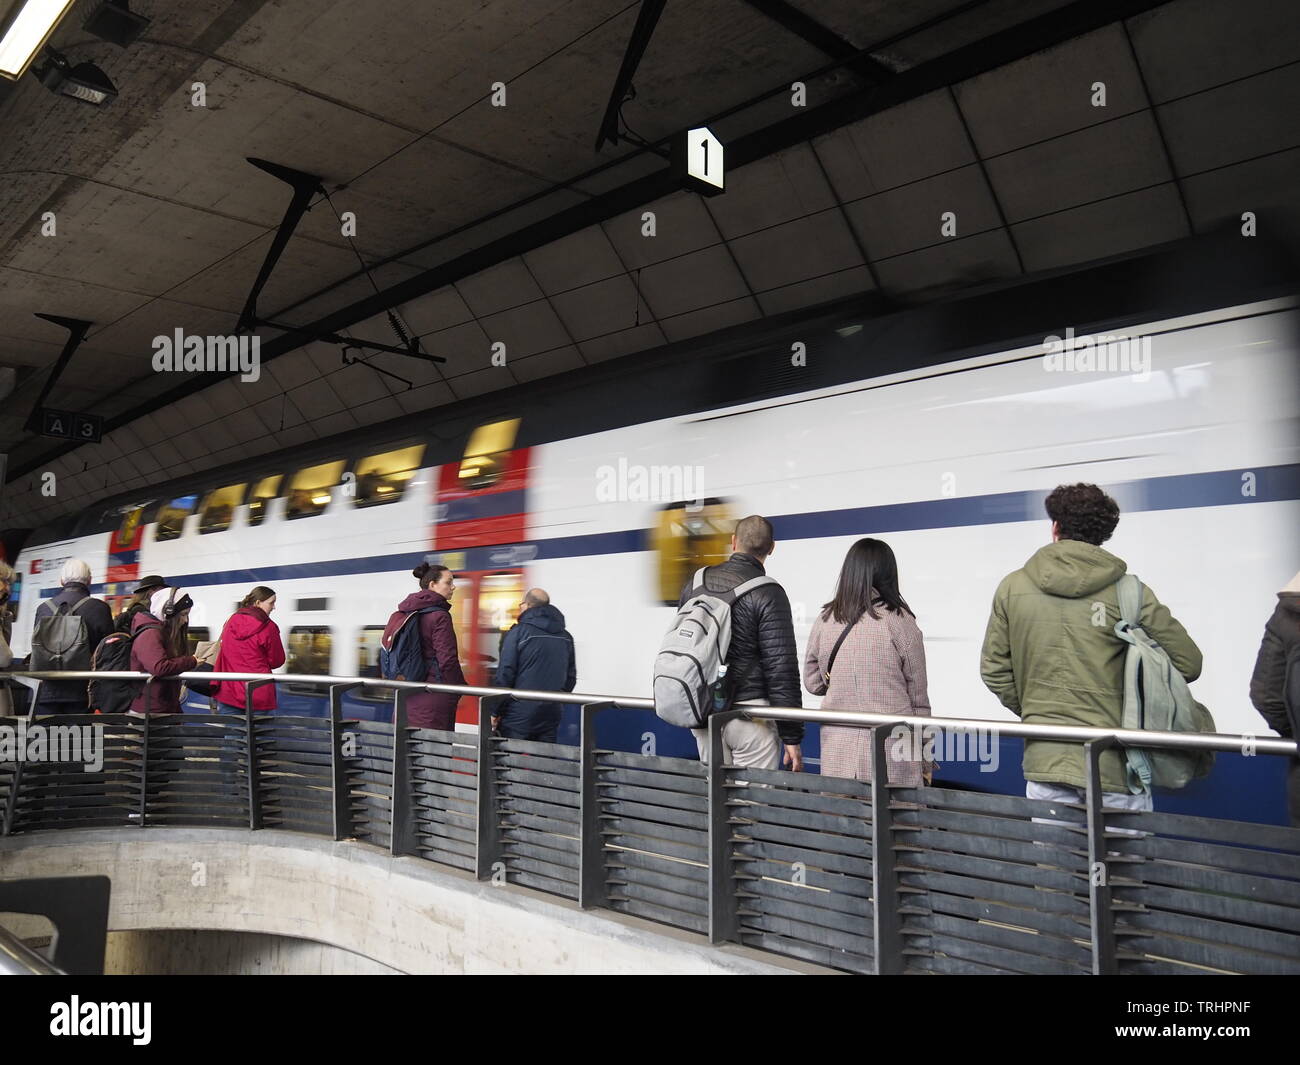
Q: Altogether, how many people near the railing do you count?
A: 11